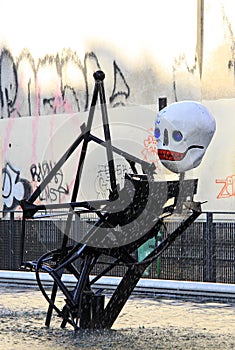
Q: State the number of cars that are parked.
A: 0